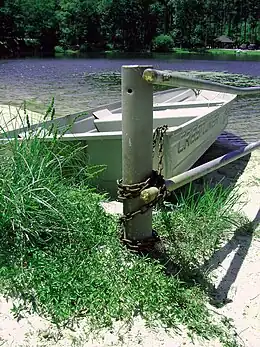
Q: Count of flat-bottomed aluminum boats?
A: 1